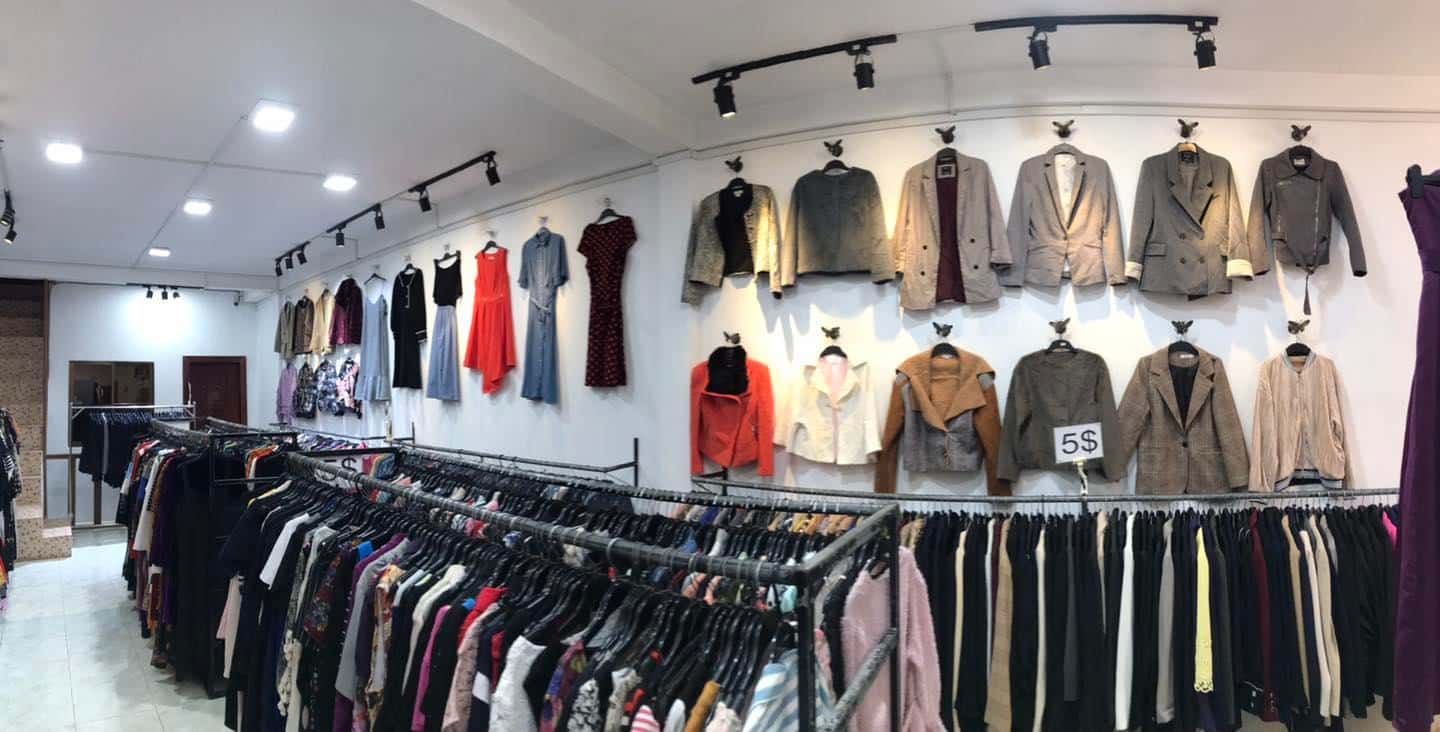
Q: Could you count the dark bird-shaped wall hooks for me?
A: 12